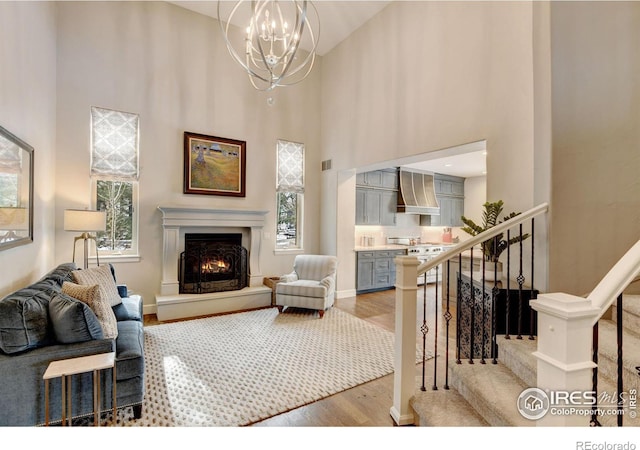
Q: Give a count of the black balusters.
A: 12